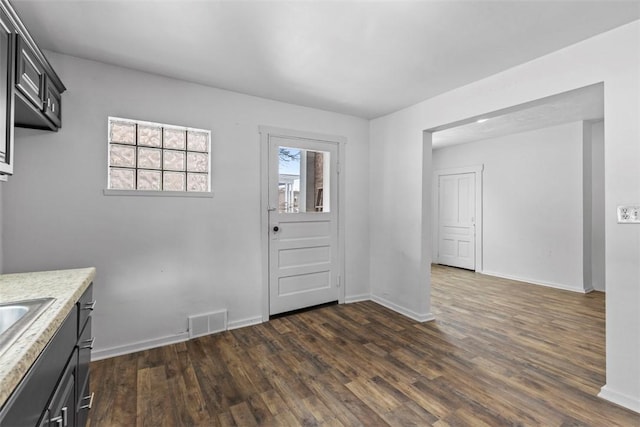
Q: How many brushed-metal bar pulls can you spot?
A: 7